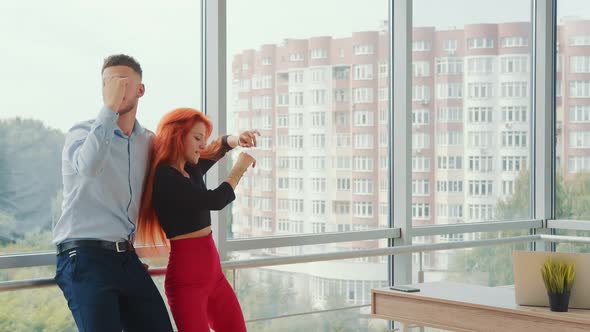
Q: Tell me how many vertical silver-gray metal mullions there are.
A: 3